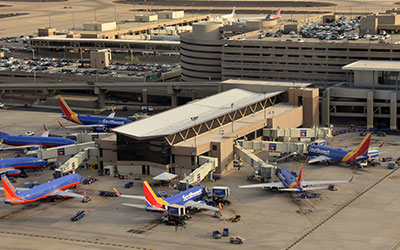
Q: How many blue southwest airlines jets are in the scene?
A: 7